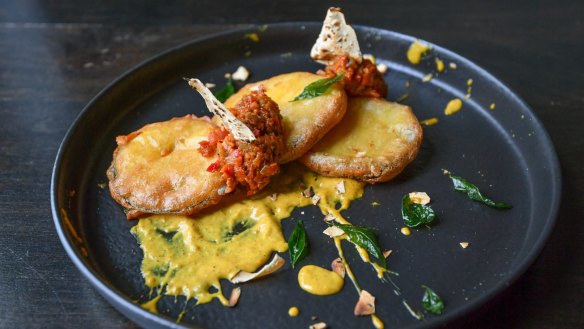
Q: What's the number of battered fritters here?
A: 3